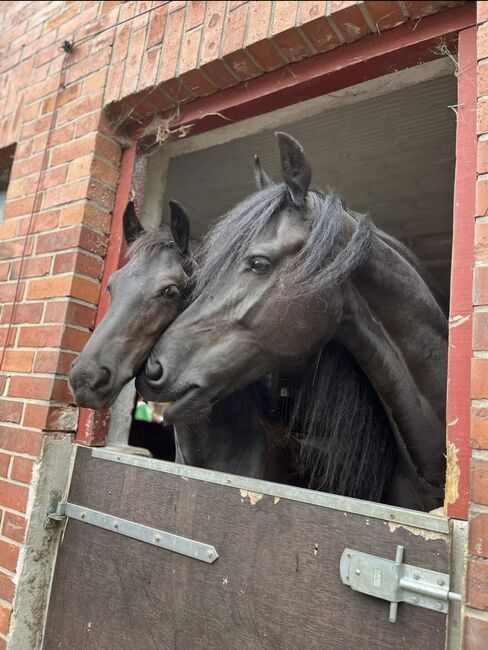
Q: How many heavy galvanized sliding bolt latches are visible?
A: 1